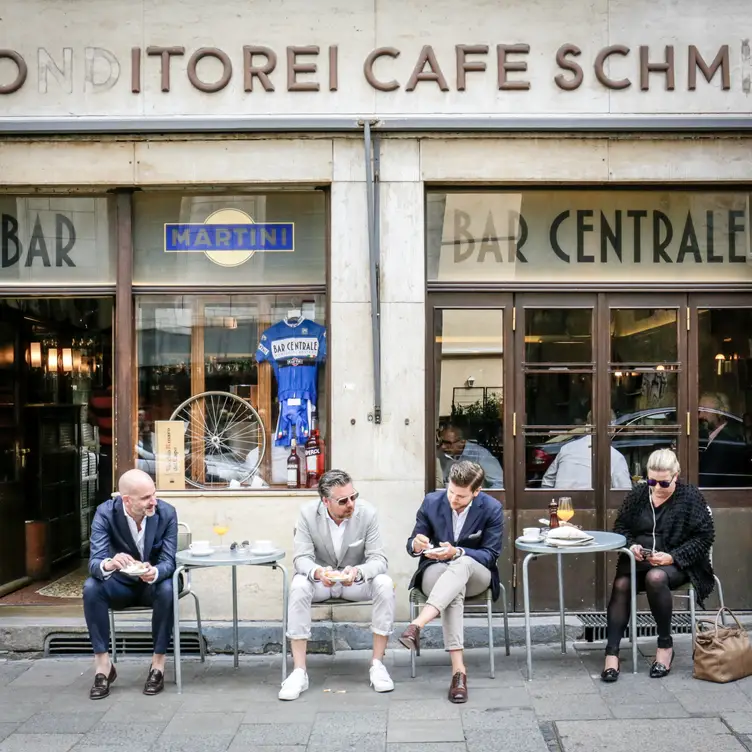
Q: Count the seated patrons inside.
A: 3